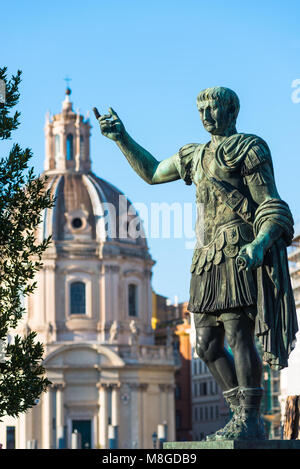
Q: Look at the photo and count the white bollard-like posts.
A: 4